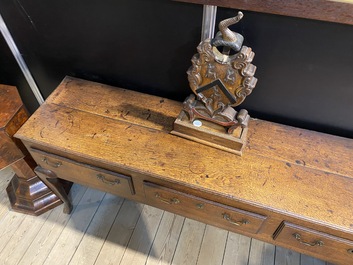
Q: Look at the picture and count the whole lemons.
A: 0